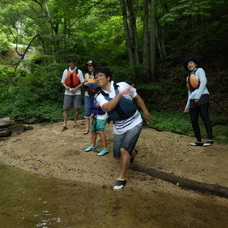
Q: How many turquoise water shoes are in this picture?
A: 2